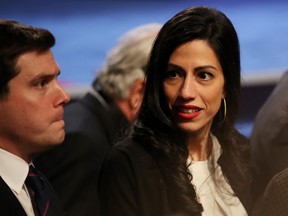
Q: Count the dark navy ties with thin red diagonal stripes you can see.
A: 1